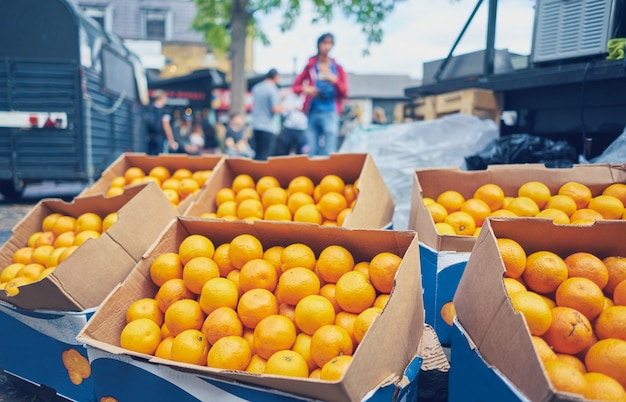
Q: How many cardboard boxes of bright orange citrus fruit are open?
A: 6